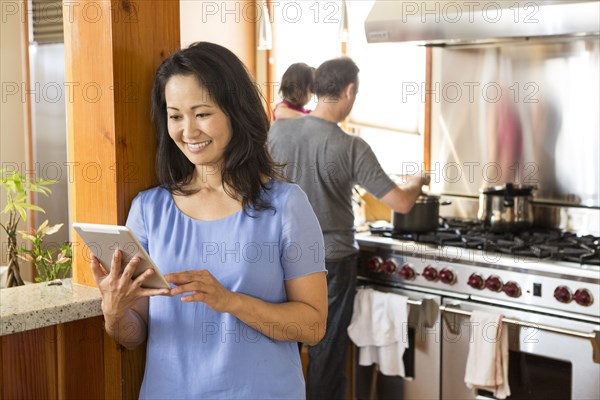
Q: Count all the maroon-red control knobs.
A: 10